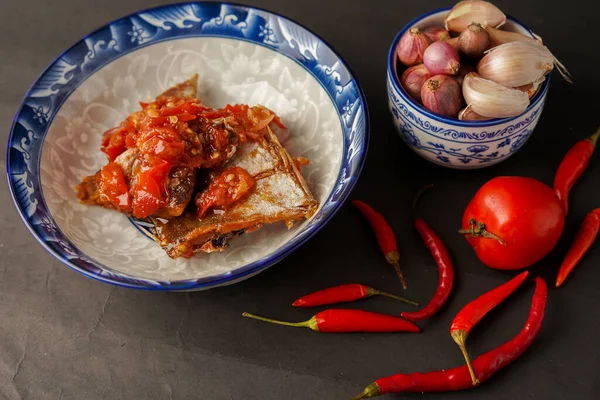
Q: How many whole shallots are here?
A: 6